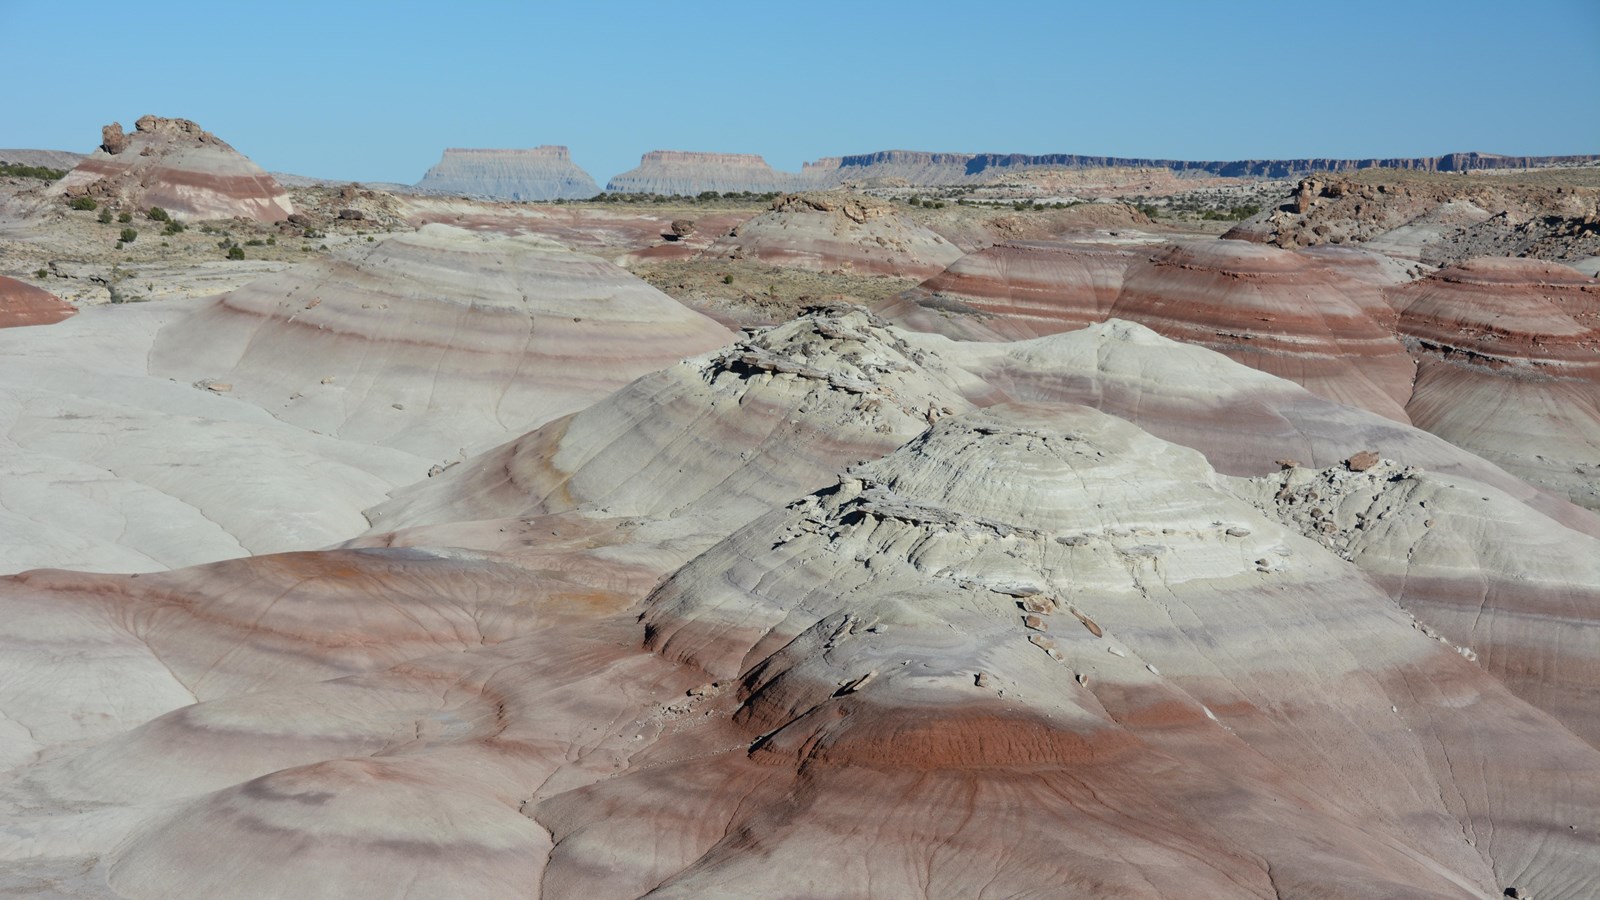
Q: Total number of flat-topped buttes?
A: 2